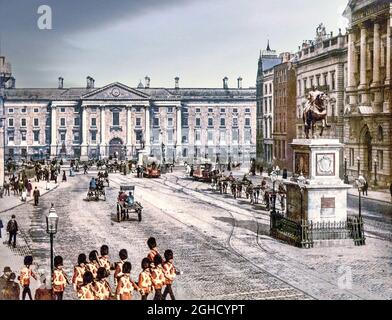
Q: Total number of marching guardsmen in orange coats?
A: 13